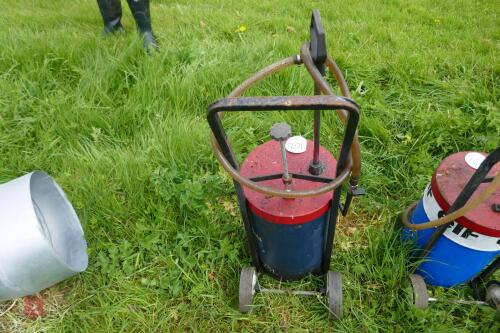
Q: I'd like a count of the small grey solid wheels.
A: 4